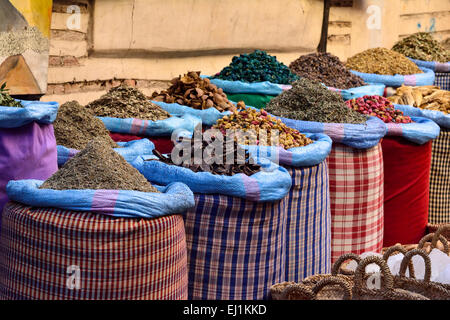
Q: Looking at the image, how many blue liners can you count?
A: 14